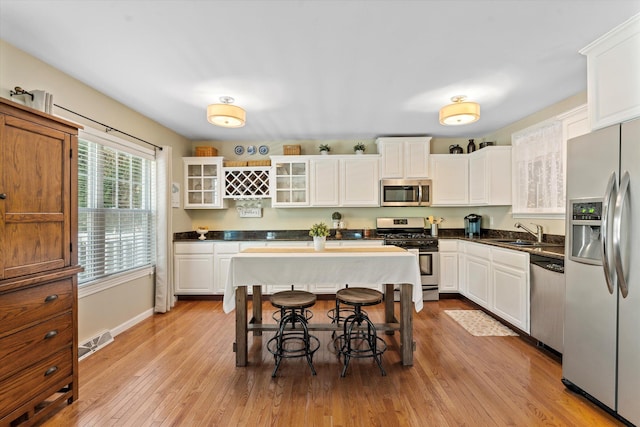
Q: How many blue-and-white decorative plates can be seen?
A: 3